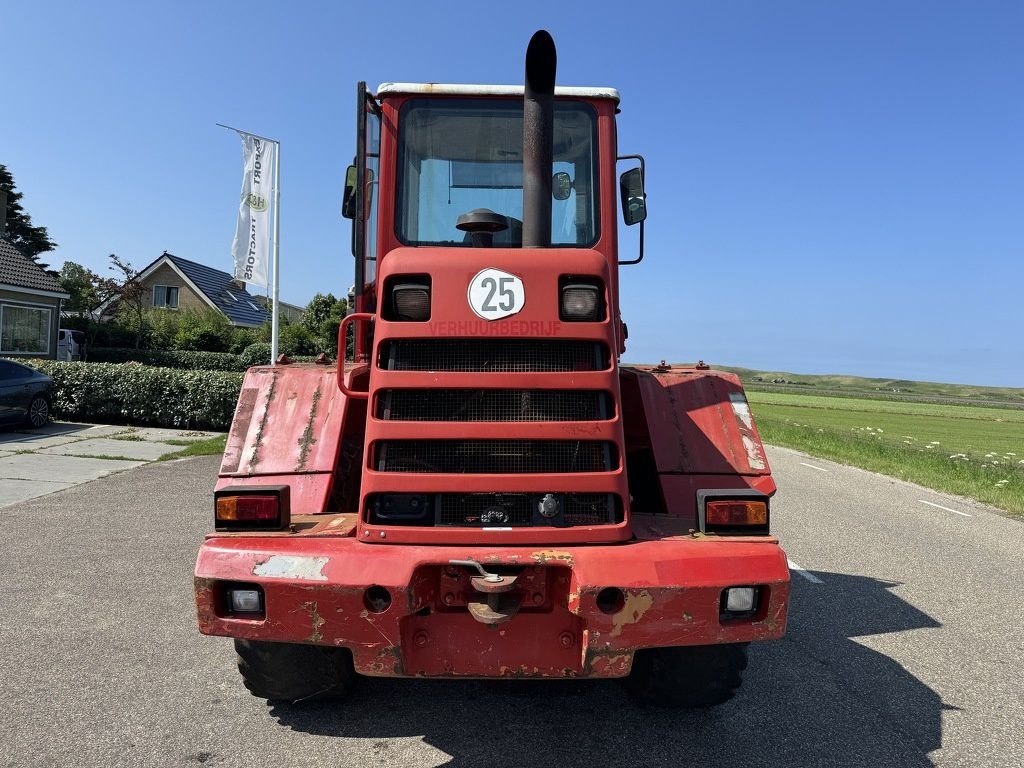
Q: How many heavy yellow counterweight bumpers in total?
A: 0